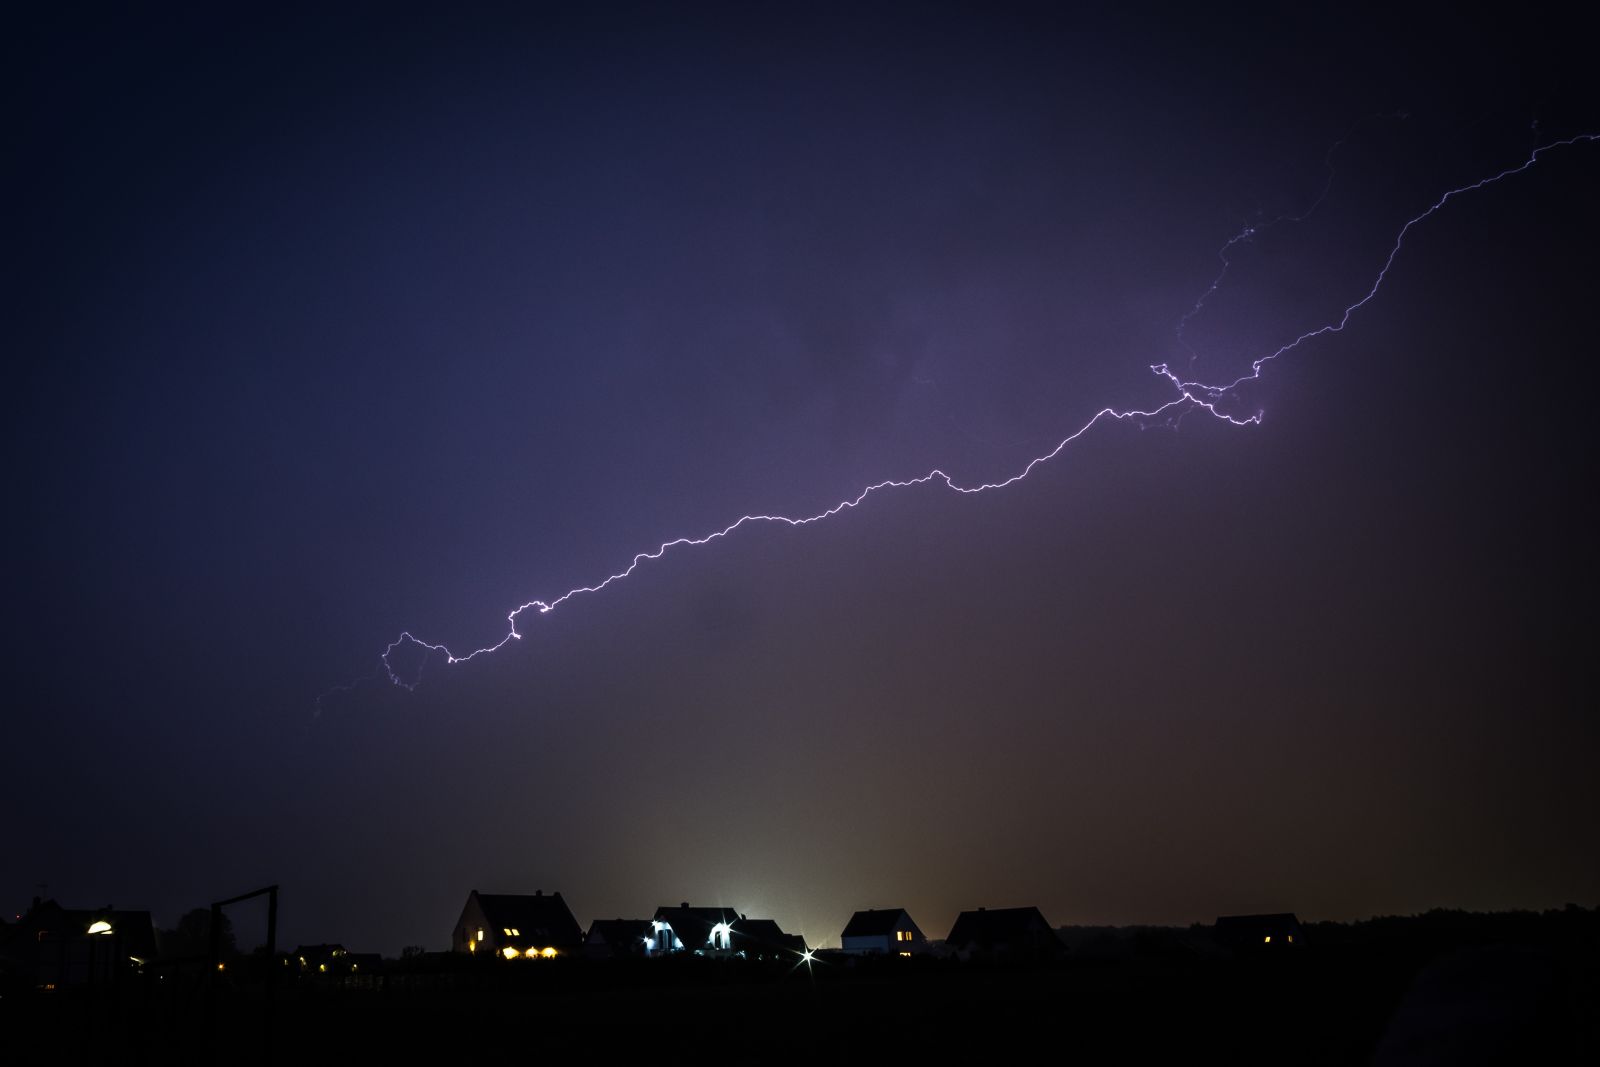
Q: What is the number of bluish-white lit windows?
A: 2